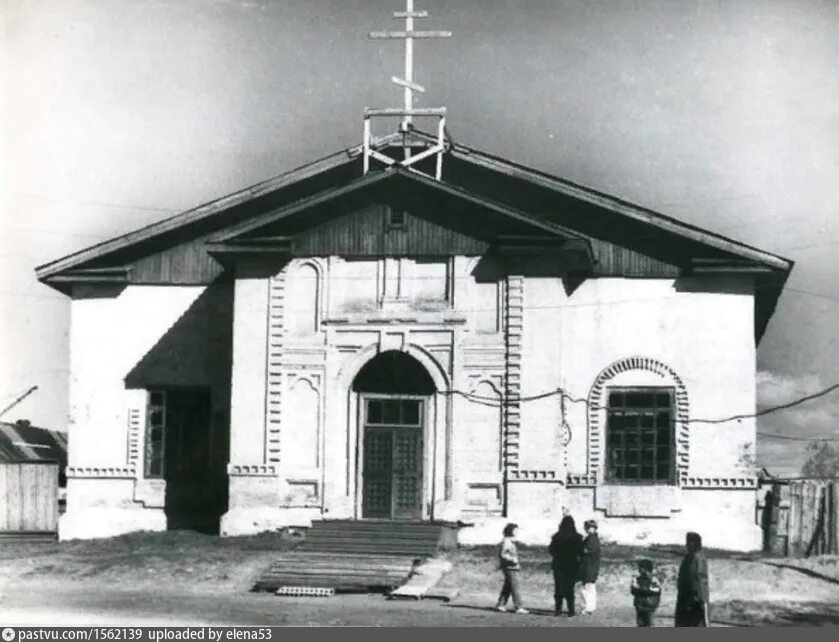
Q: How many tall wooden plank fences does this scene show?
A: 2